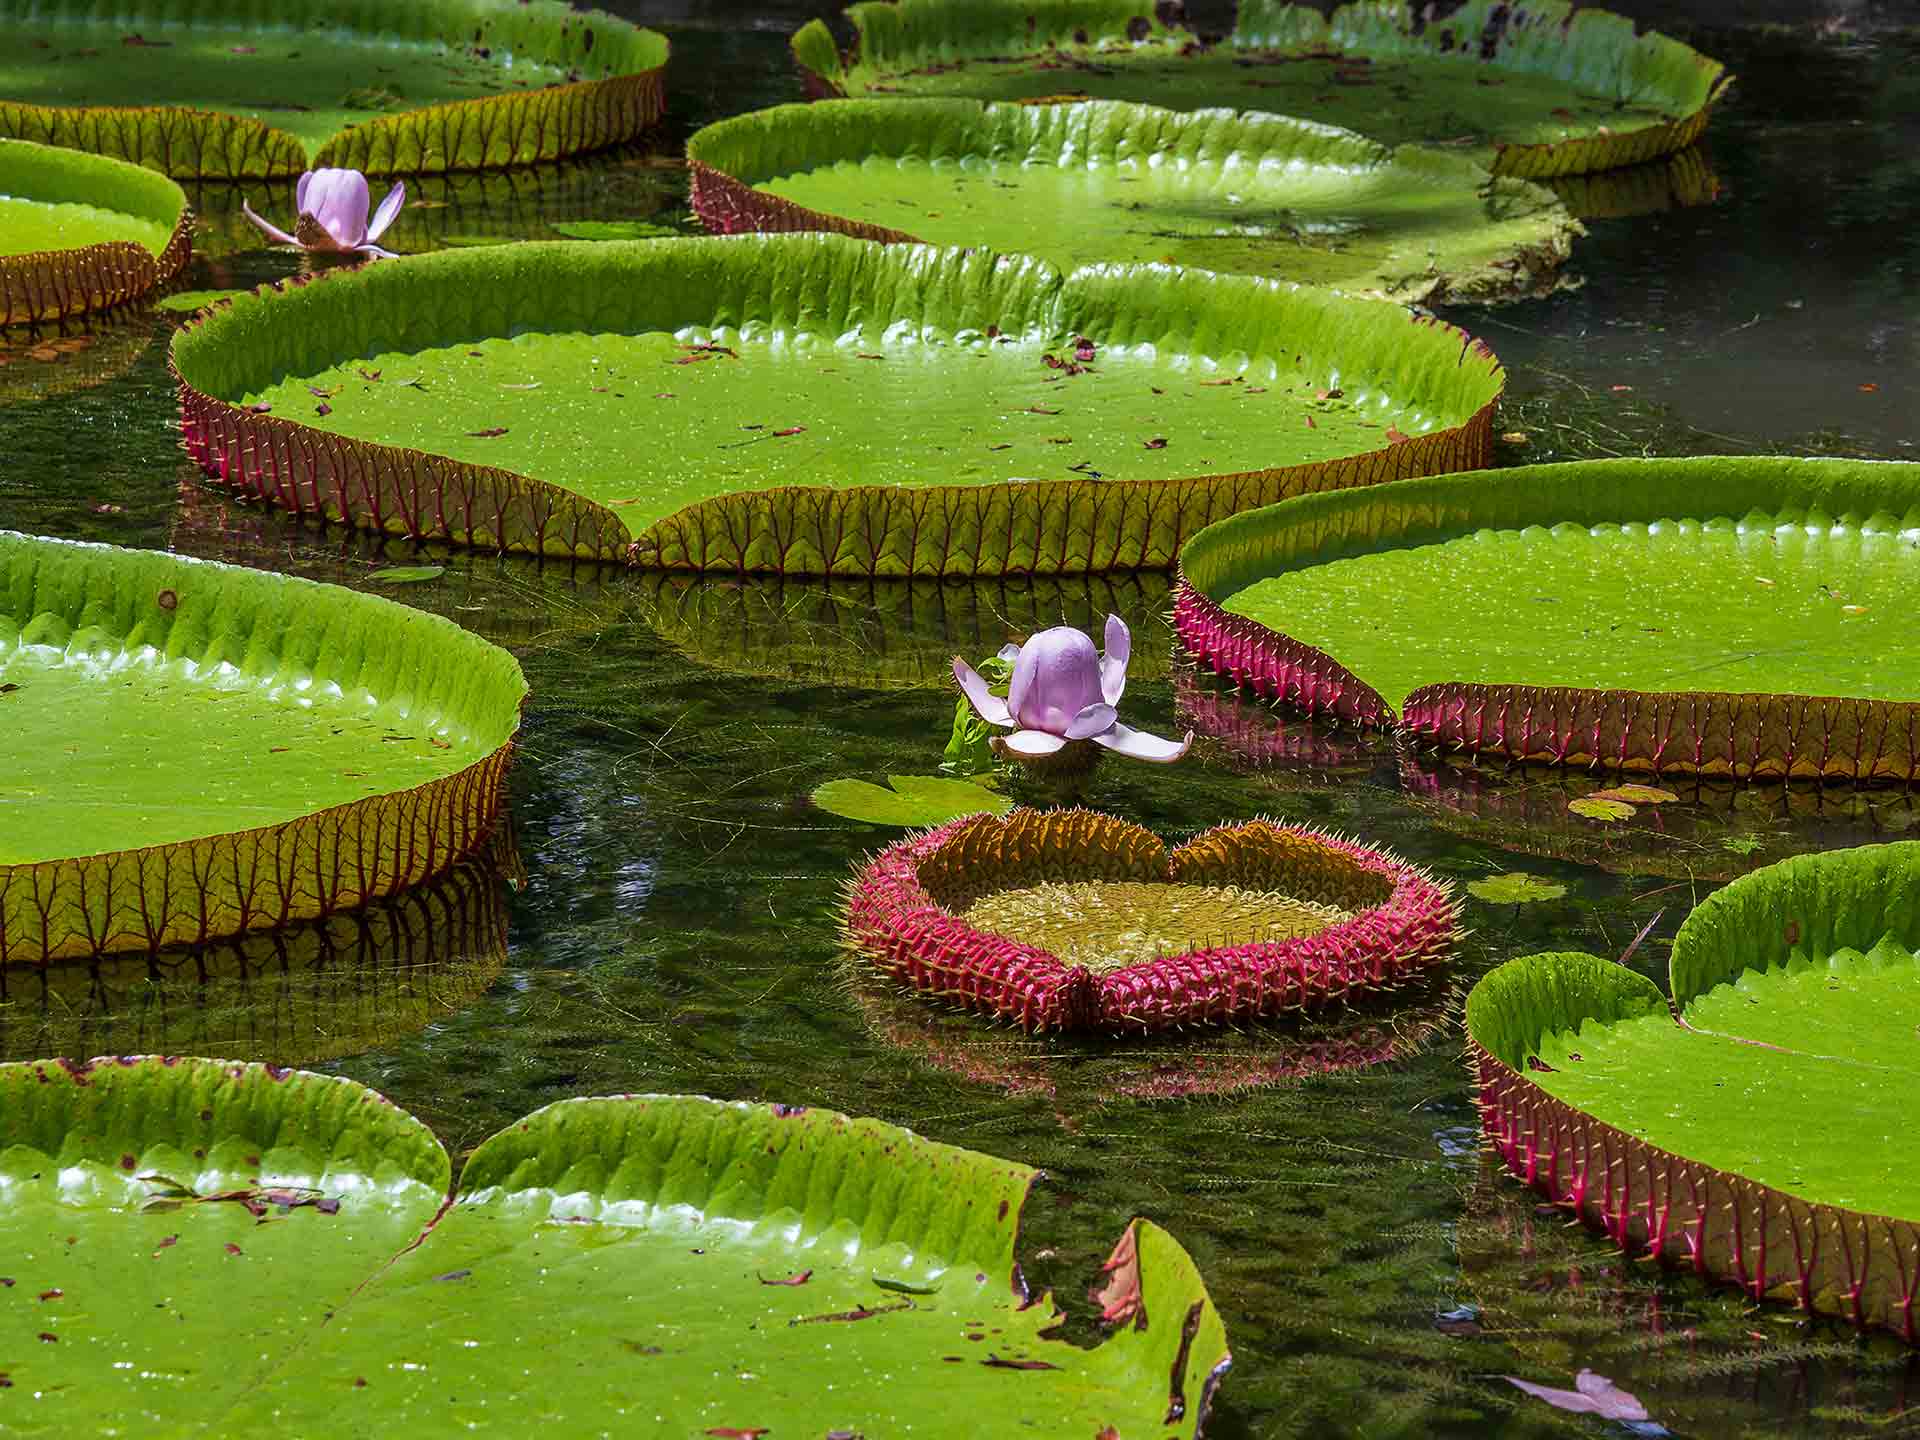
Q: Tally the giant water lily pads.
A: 10